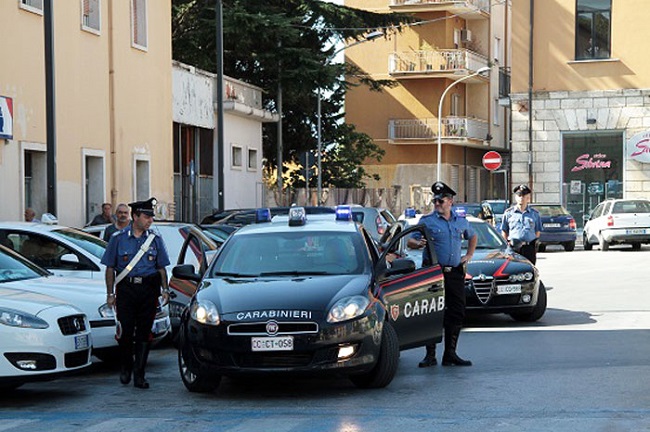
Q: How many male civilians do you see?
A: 3